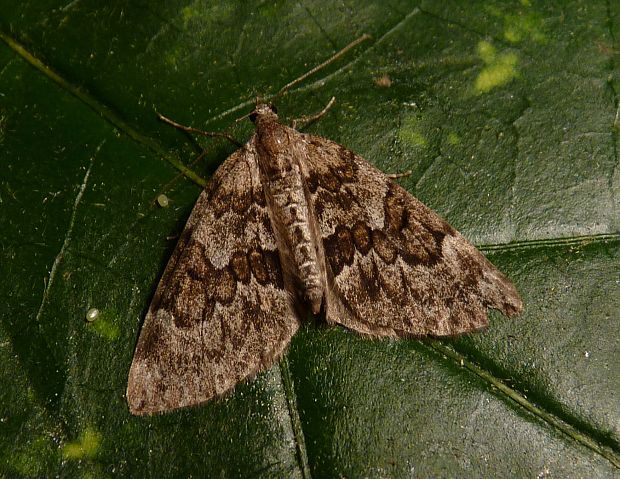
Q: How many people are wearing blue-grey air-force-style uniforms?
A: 0